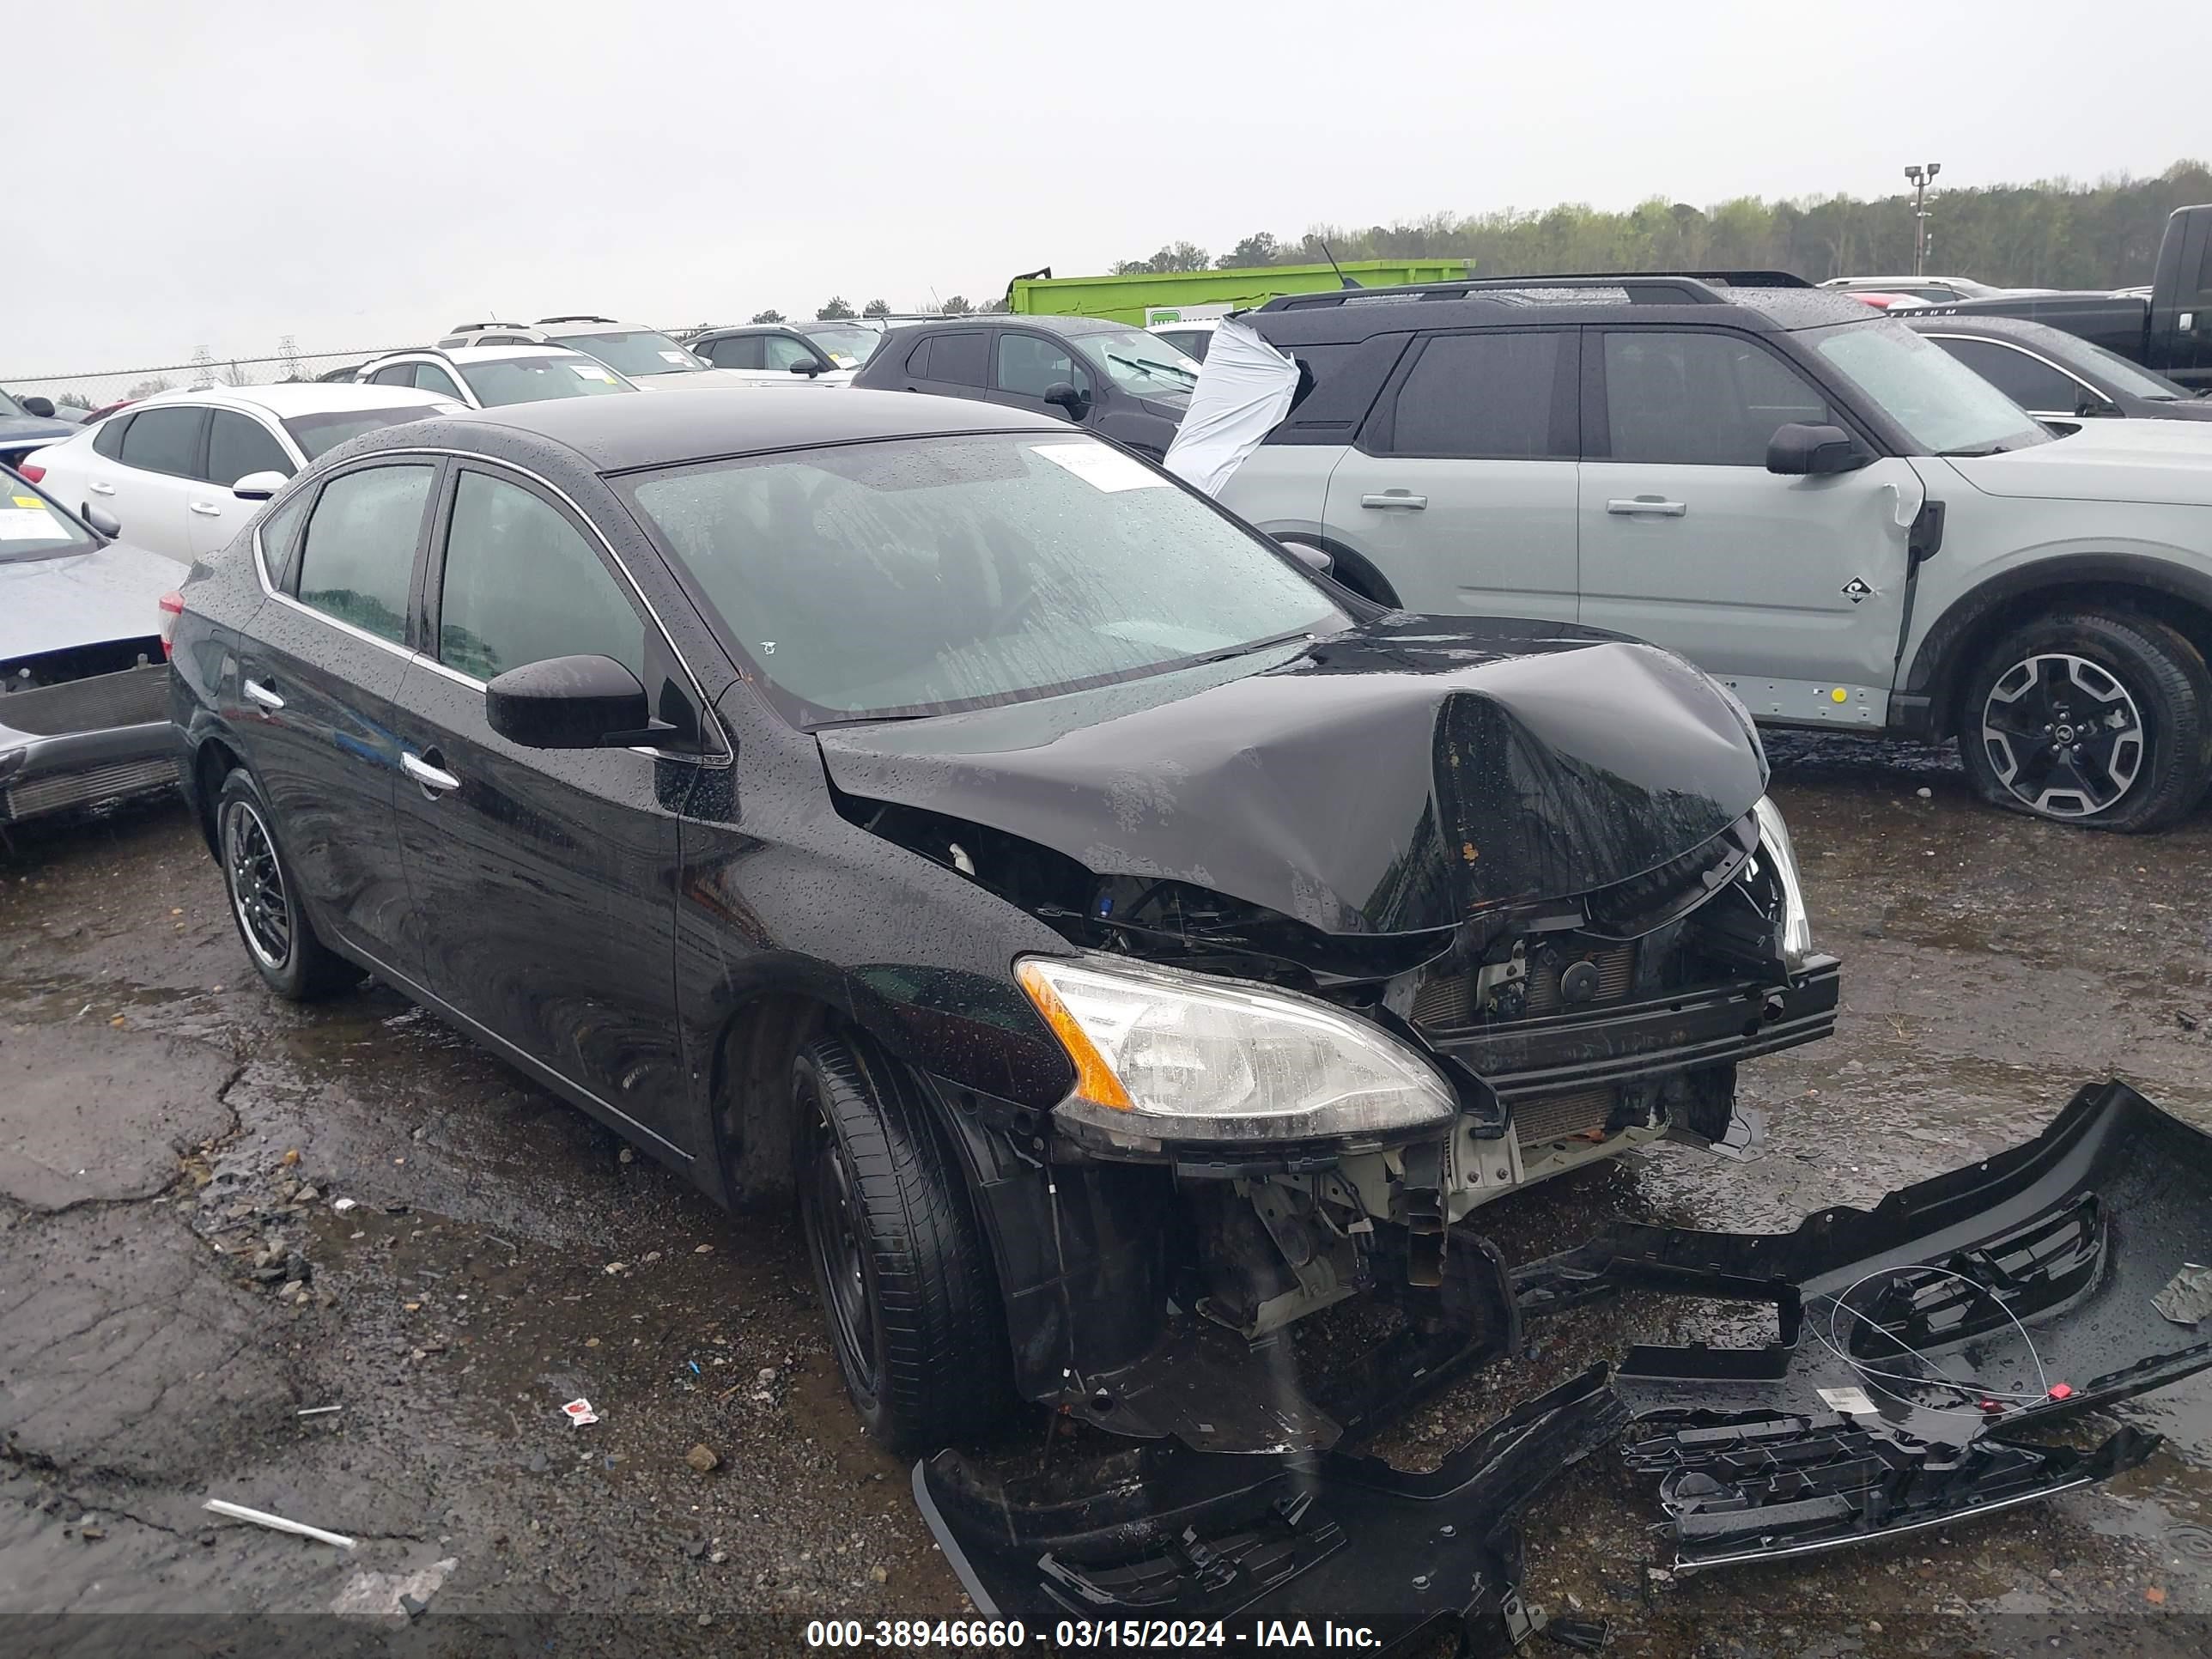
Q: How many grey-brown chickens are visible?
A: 0